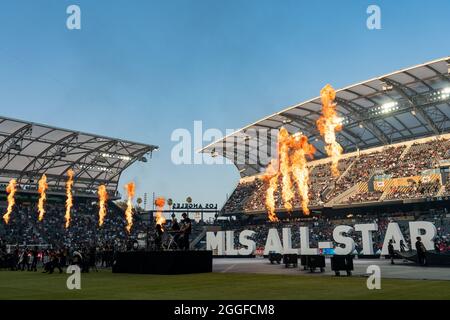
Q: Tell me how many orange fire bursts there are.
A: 10